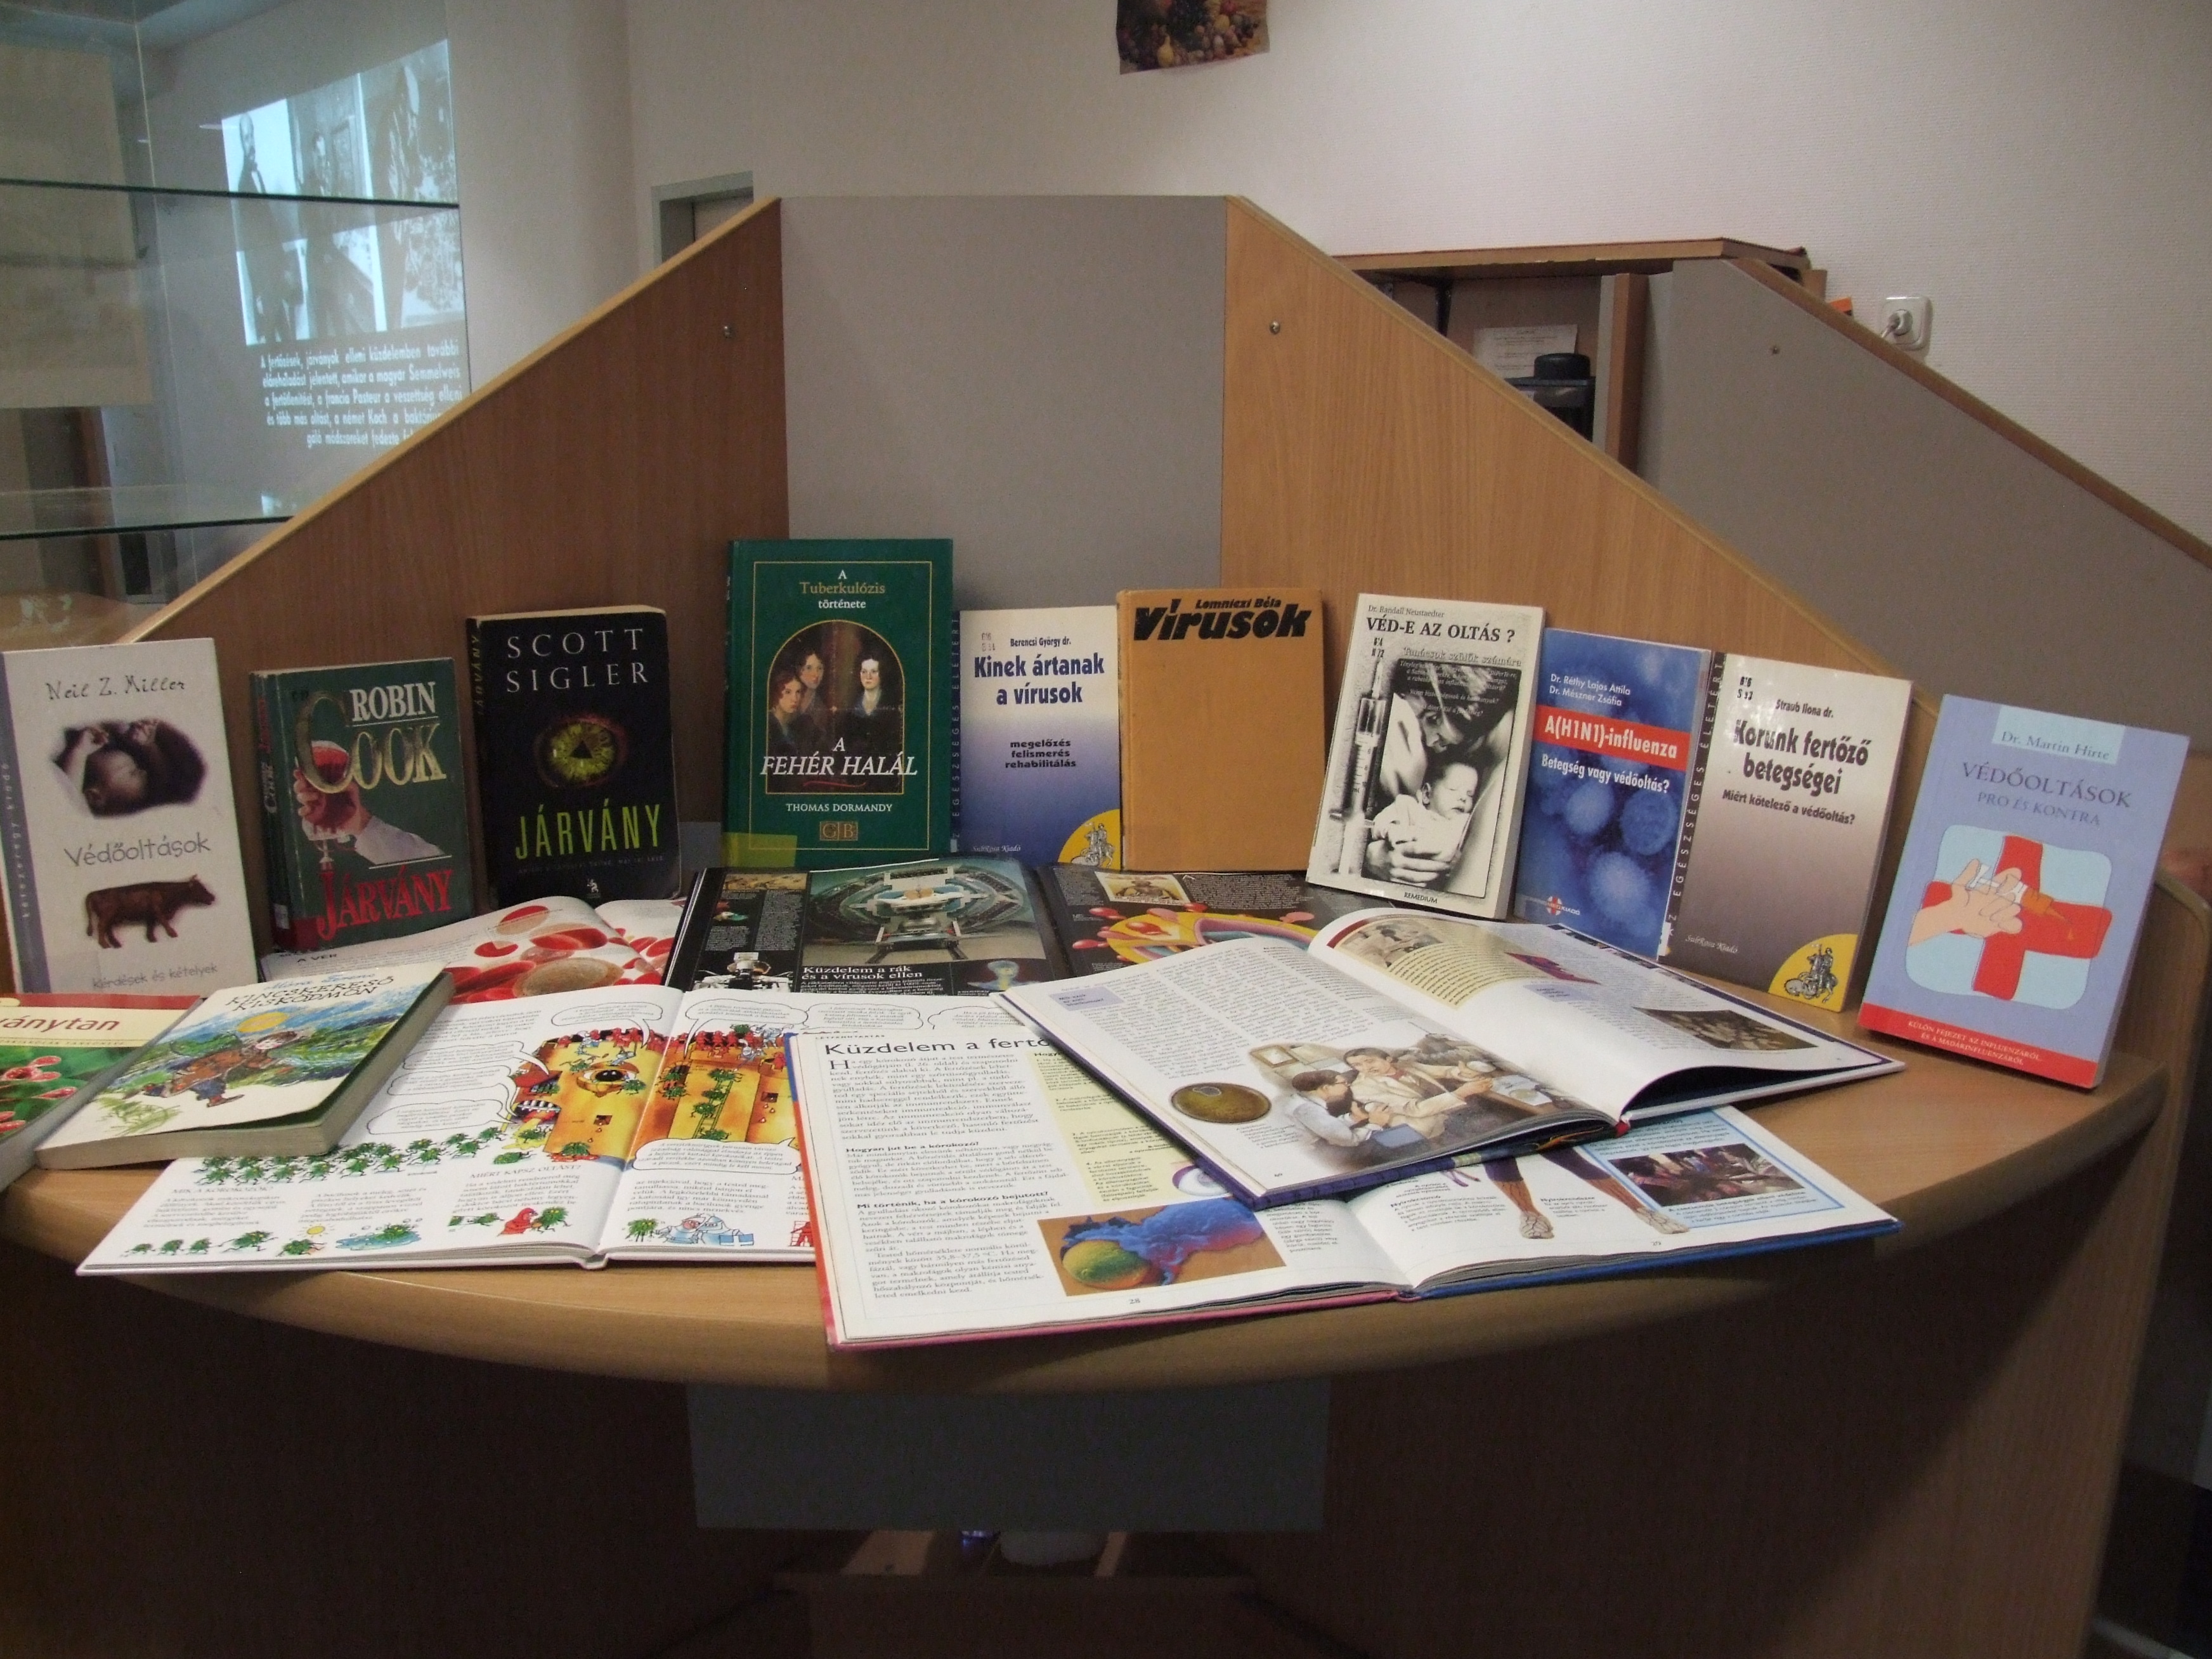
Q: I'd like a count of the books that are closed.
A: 12